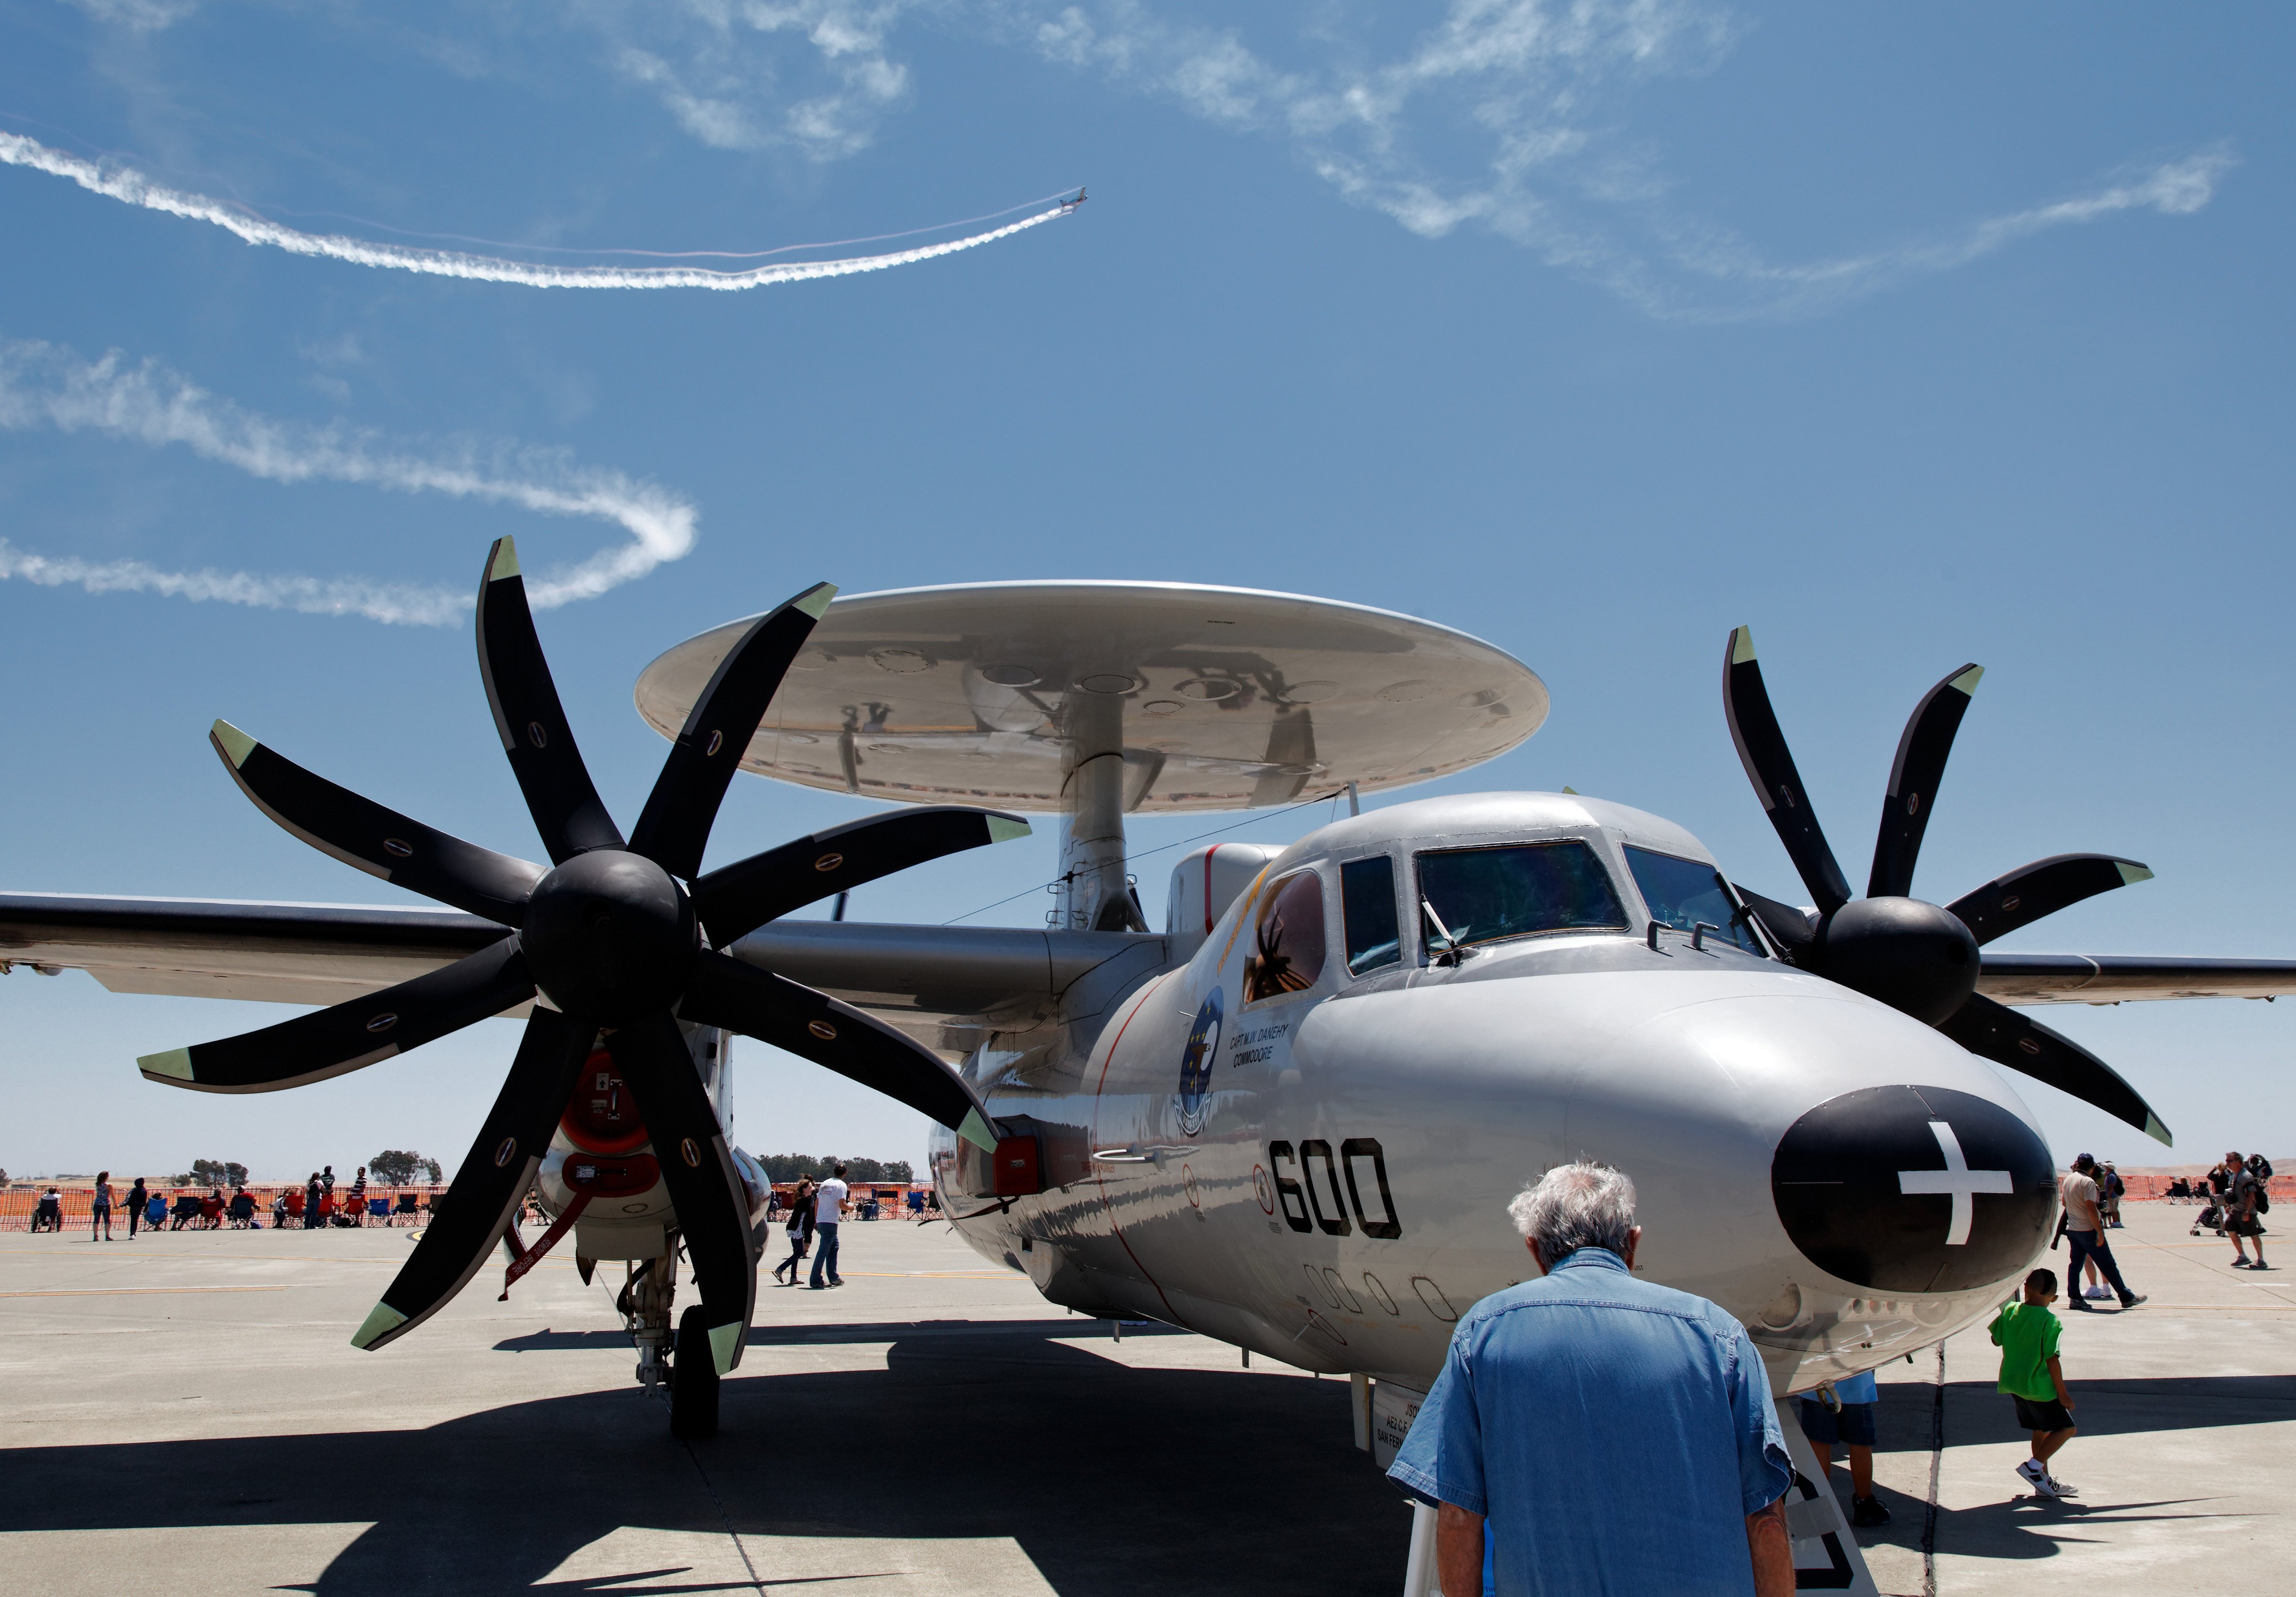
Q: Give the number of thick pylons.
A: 1